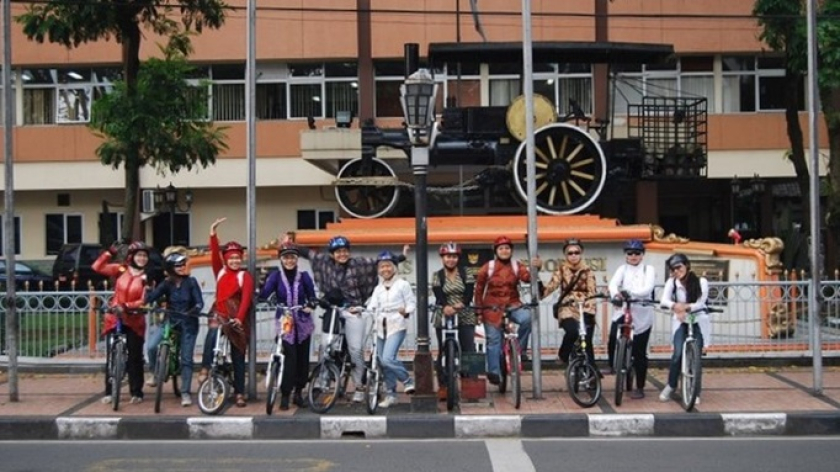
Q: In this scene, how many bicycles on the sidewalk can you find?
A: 11